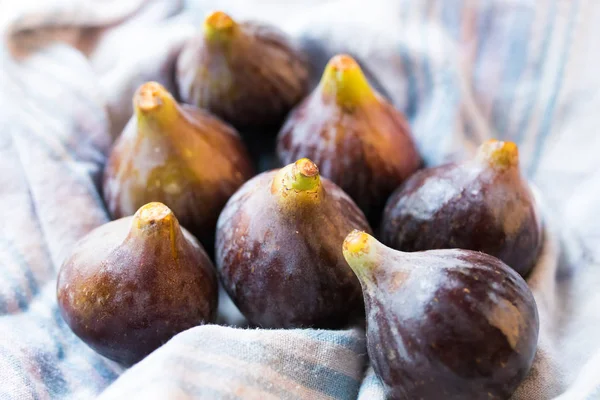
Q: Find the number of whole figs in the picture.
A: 7